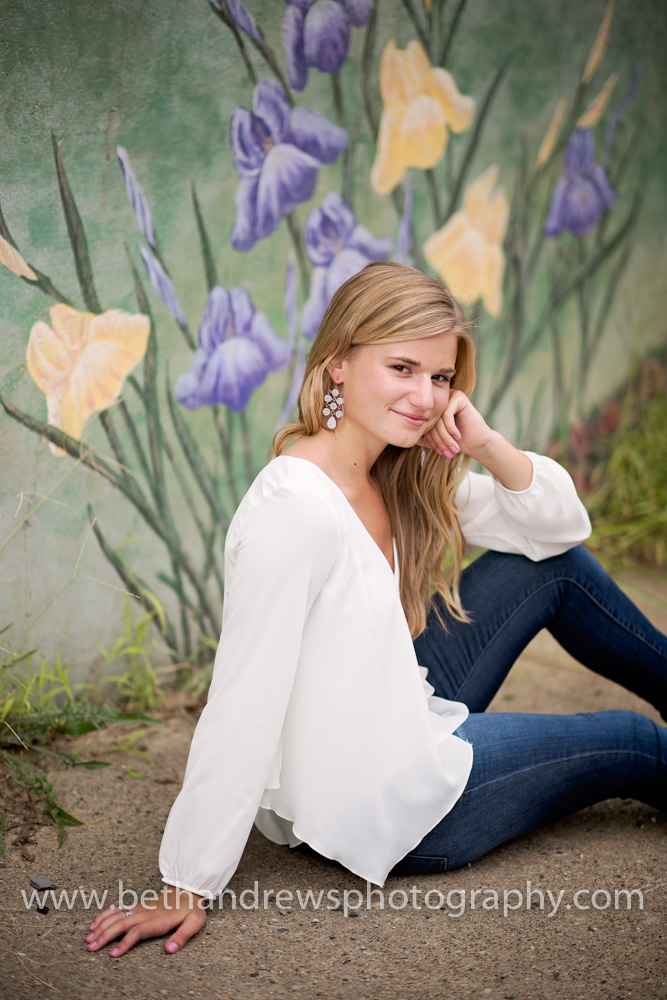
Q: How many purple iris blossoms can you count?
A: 5